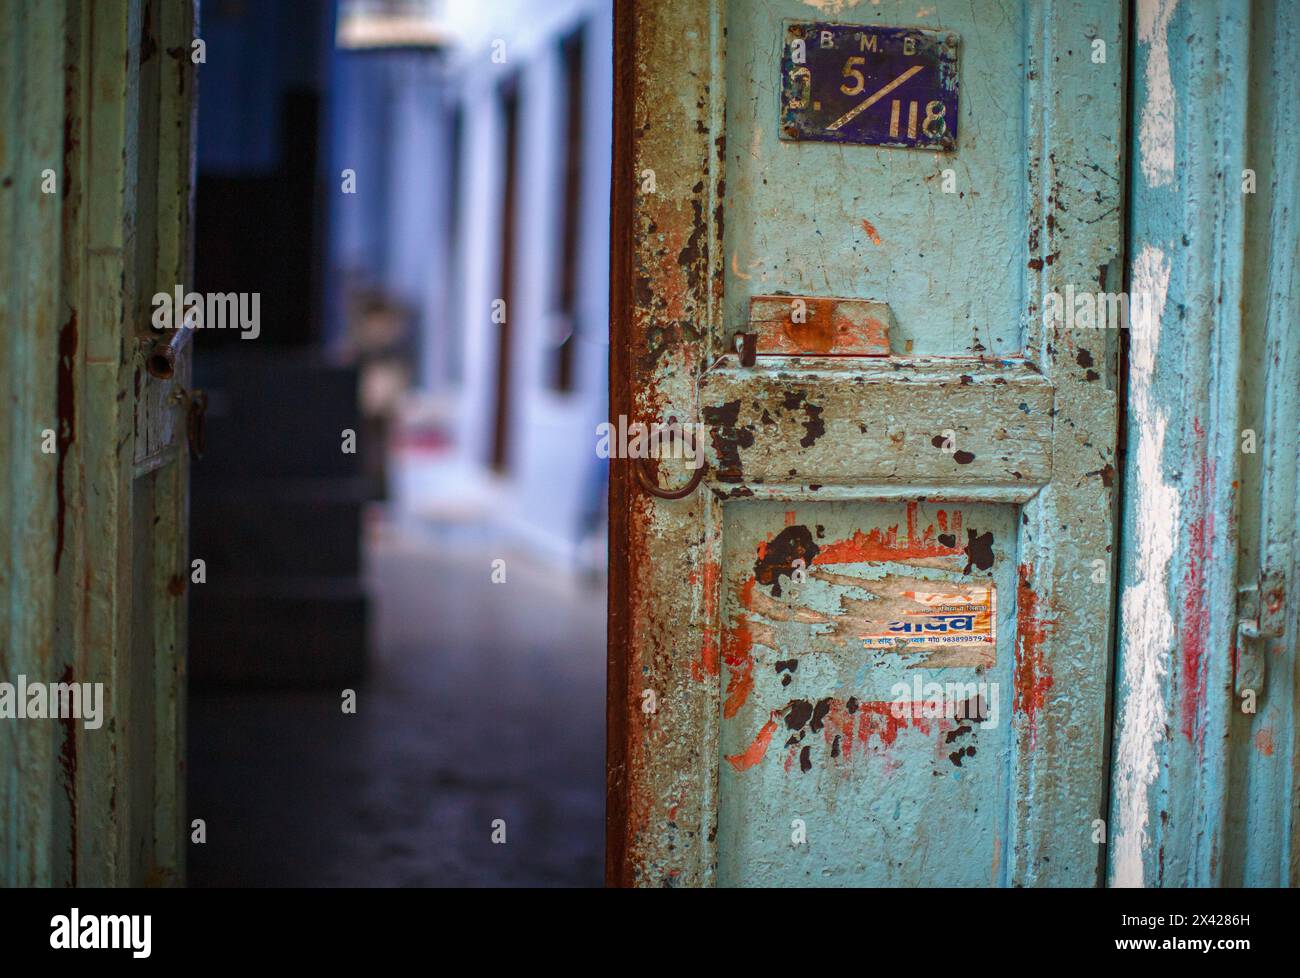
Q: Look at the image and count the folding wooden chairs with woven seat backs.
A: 0